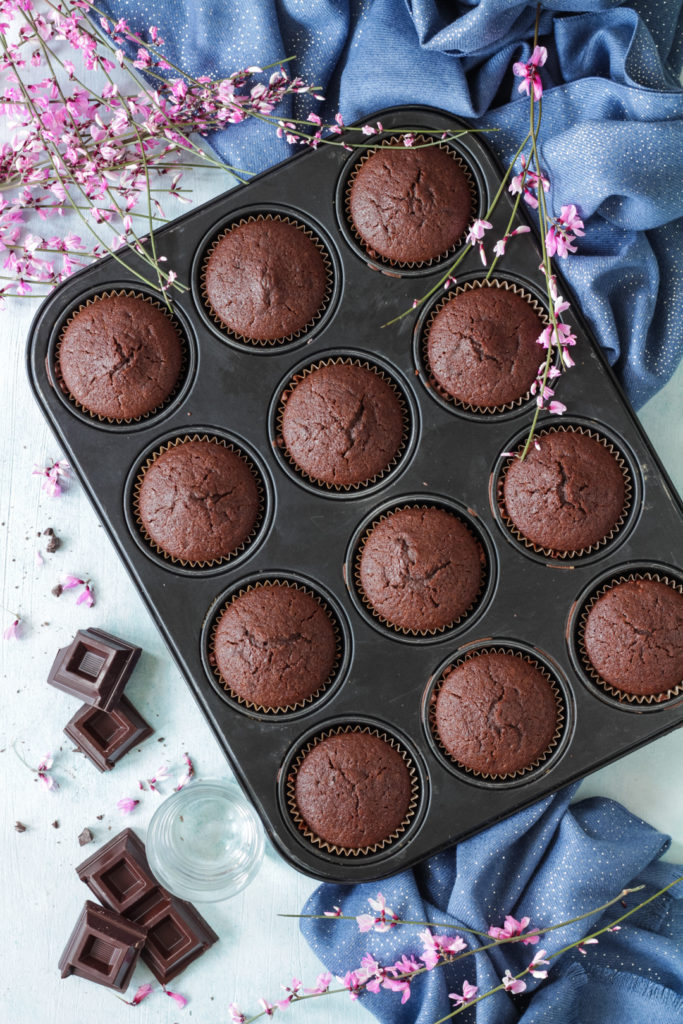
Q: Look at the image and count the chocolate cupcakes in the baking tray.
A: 12